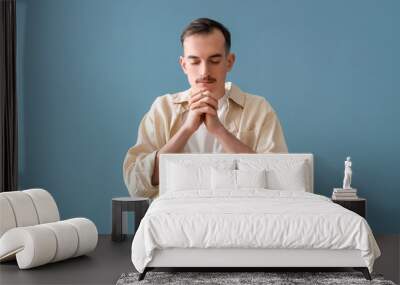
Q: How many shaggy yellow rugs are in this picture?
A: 0